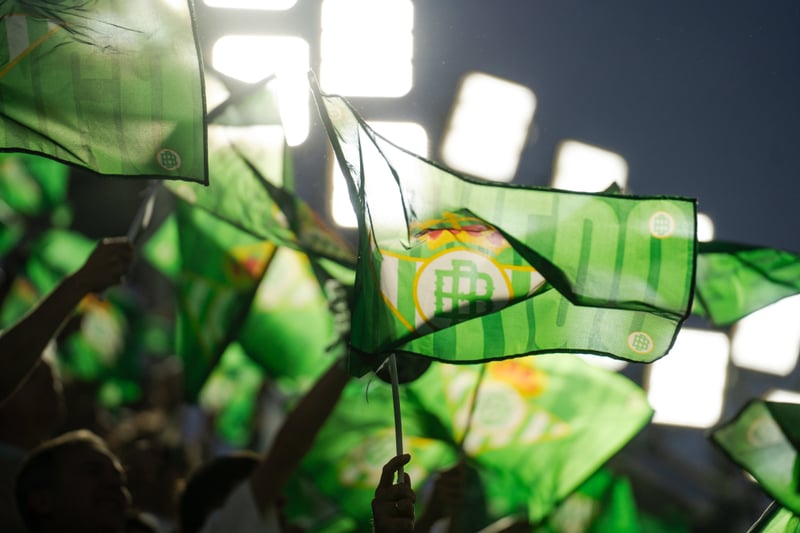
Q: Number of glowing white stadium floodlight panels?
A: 11